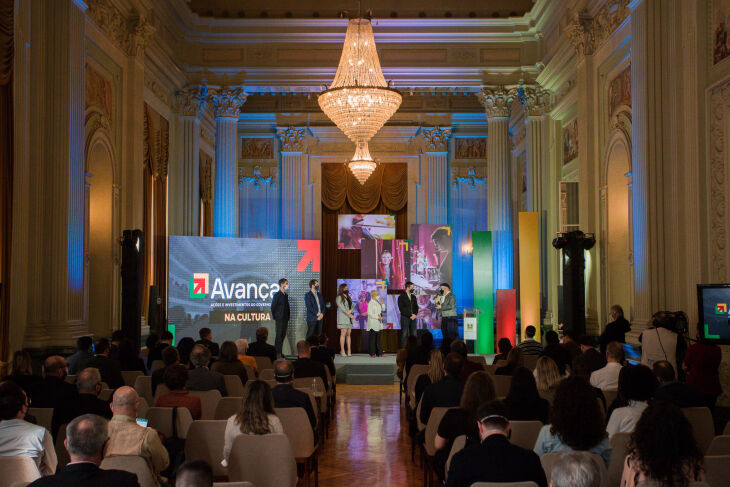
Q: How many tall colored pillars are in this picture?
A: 3